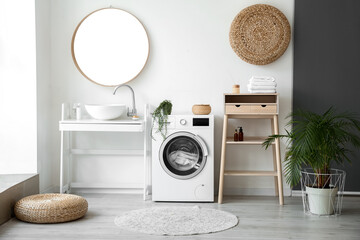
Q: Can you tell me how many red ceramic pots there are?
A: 0